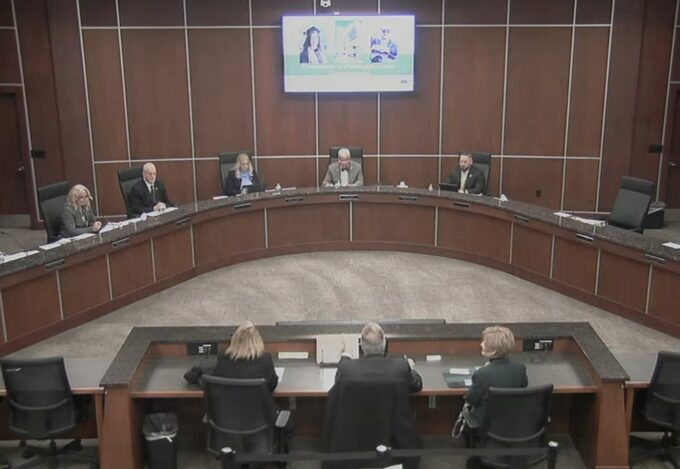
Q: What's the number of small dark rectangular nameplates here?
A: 11